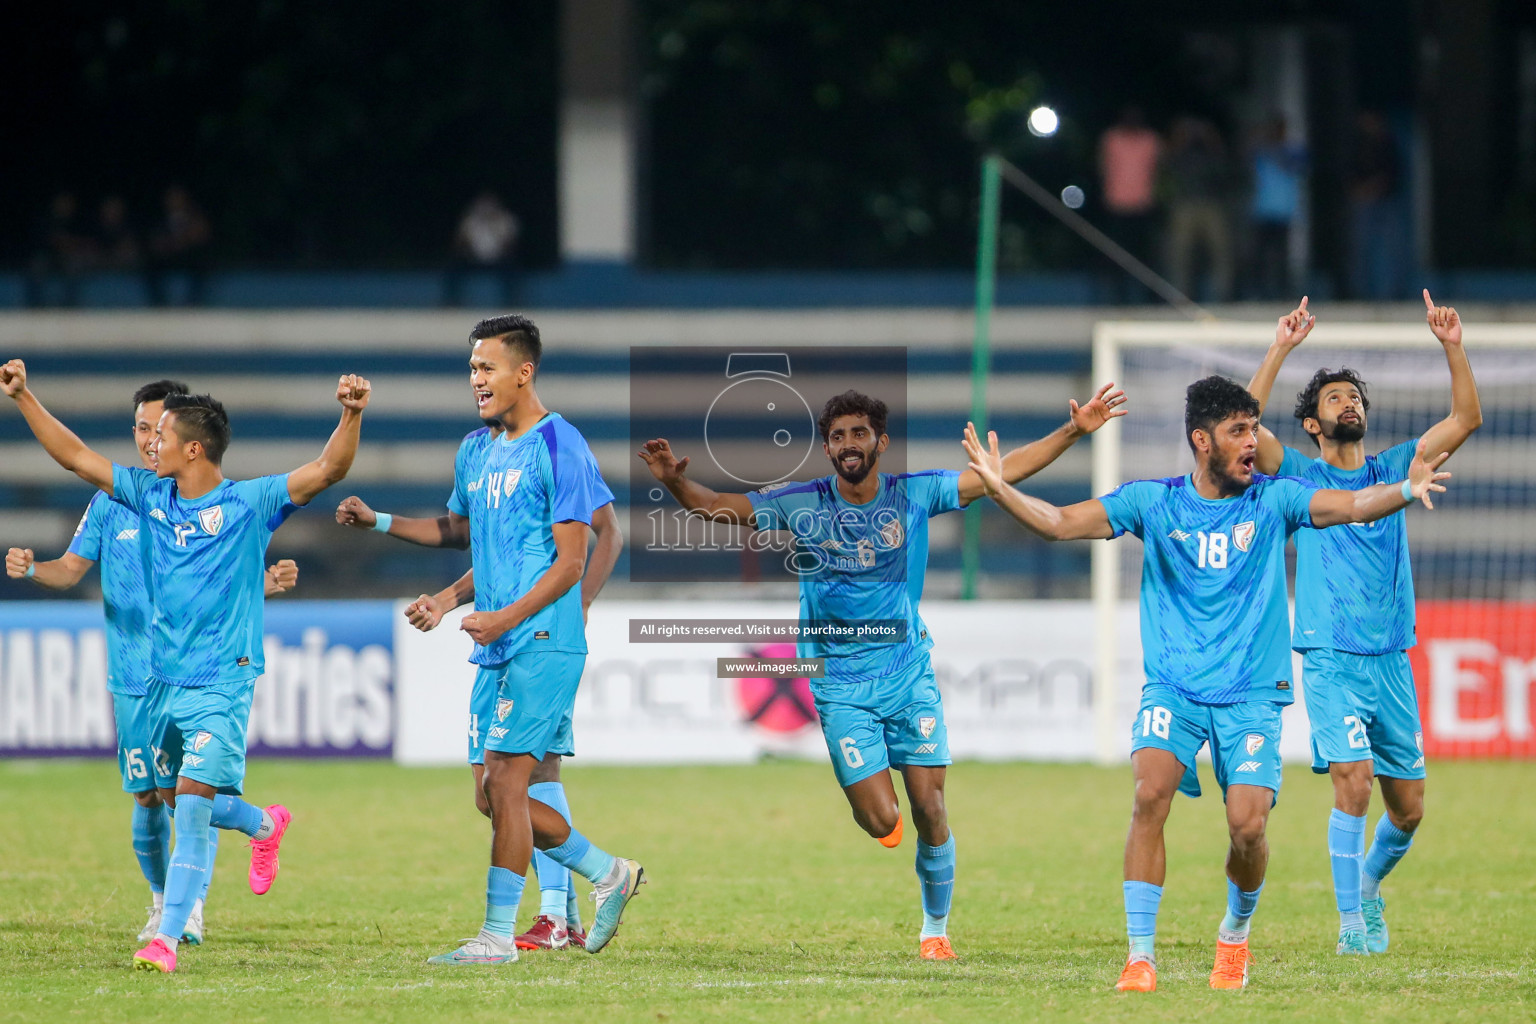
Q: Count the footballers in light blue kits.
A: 7